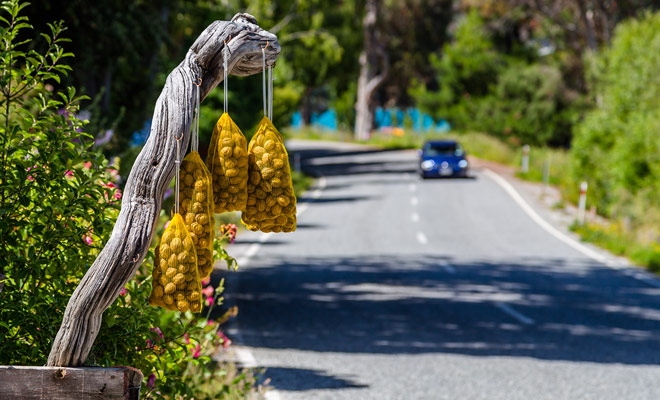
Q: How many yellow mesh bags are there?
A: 4